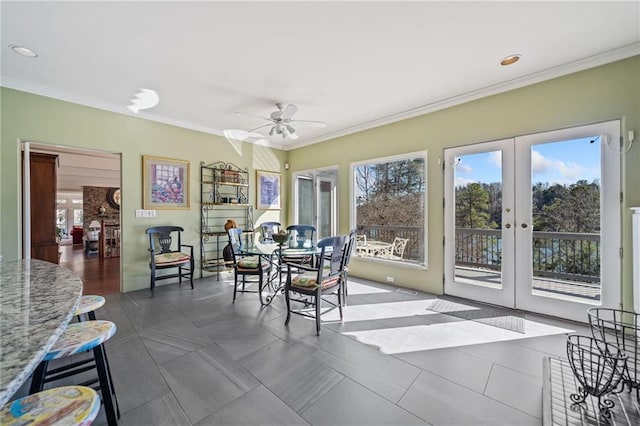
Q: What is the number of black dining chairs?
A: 6